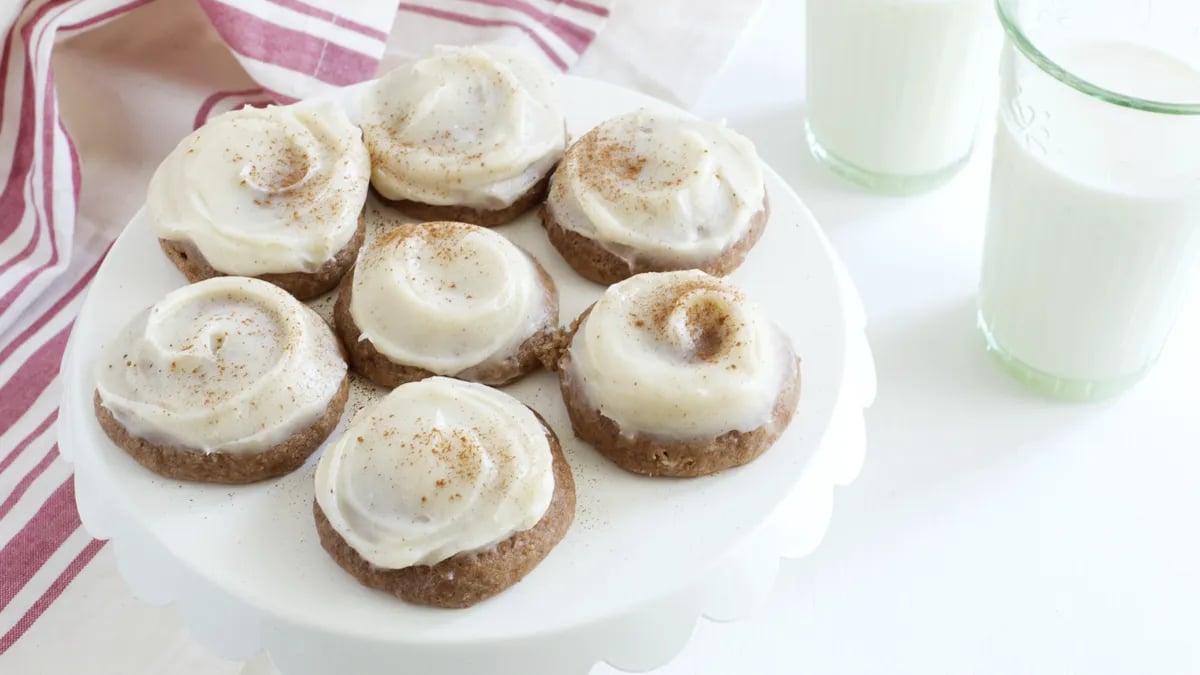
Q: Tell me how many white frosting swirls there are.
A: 7